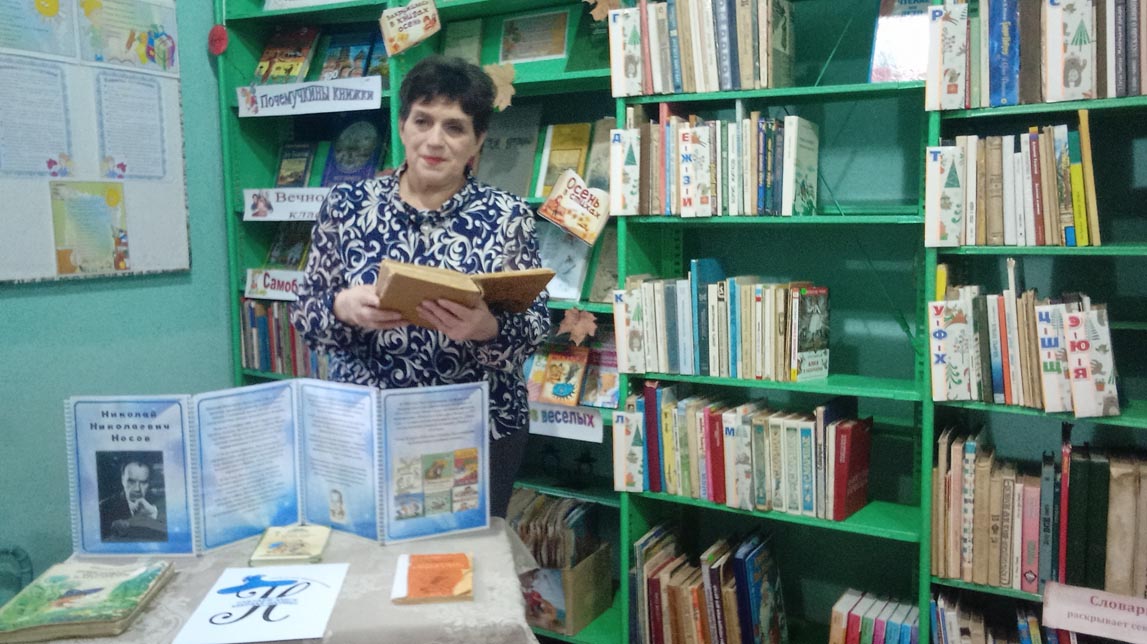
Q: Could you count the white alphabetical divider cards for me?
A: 12